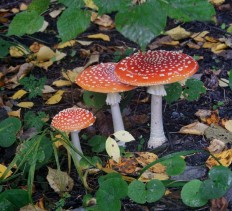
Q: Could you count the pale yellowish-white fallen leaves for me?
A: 2